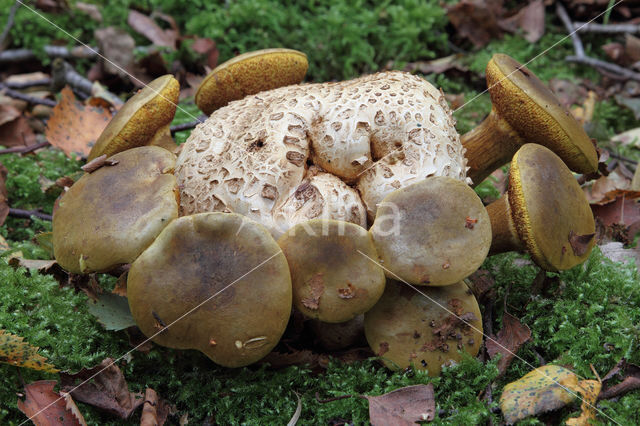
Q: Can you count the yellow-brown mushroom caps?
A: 9